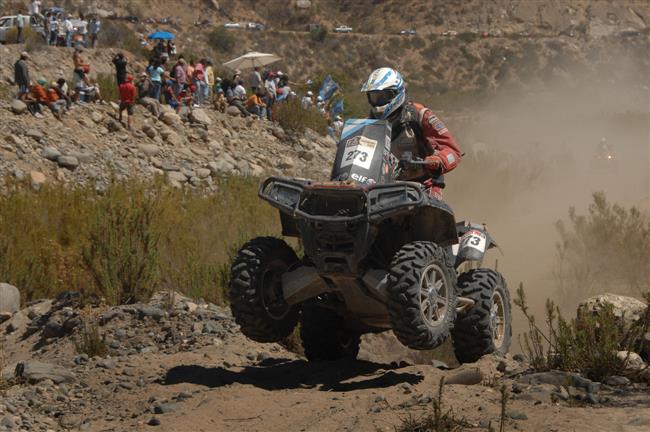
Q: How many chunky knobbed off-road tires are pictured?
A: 4